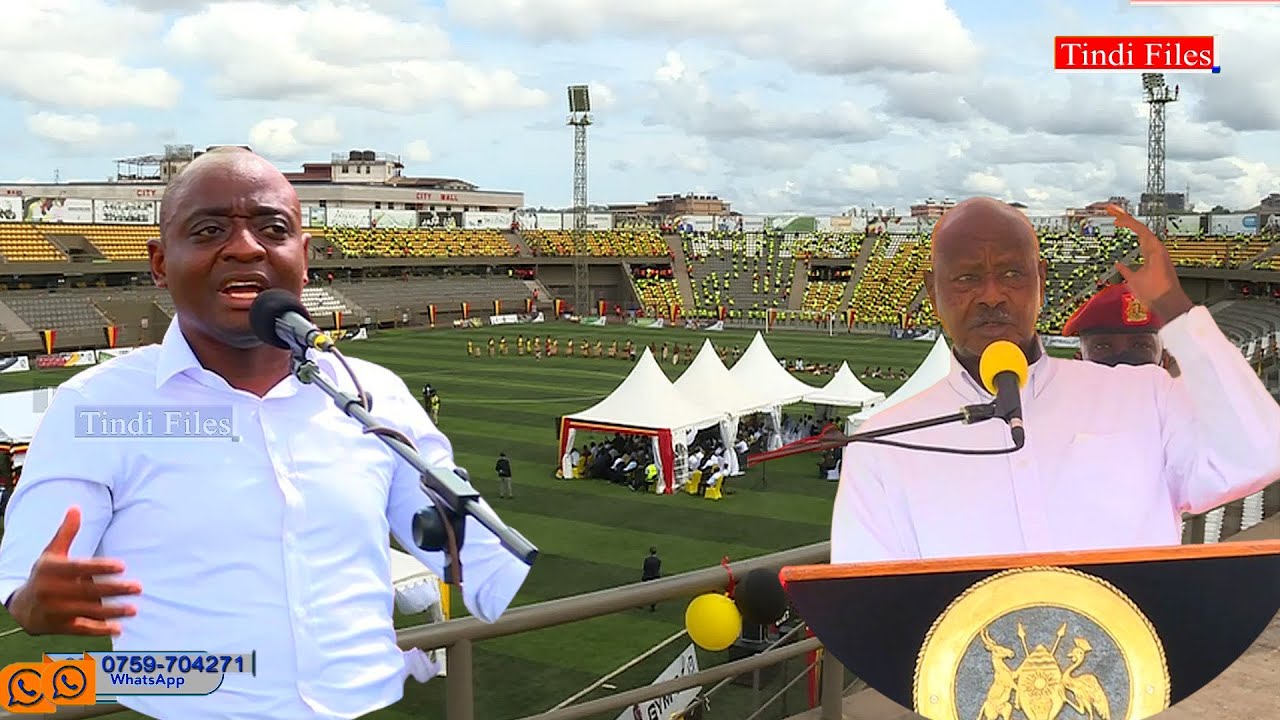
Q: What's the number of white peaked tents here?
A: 5